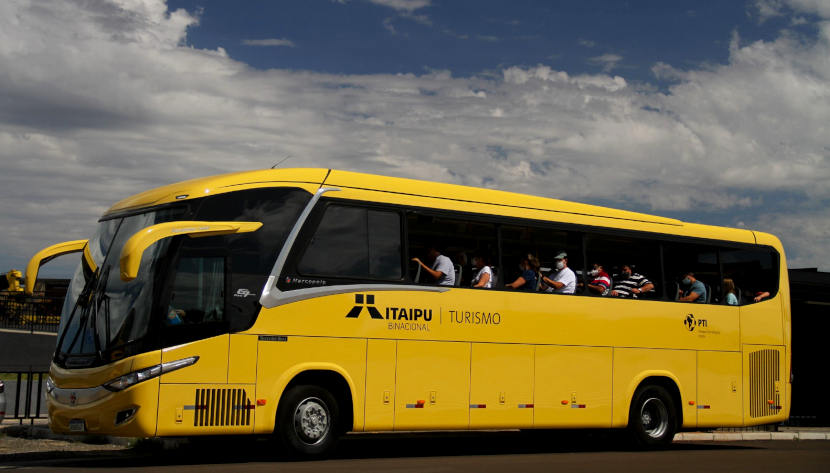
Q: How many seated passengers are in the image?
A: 9